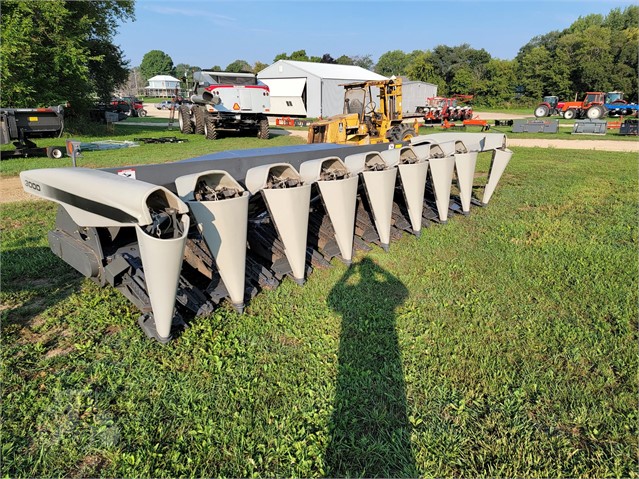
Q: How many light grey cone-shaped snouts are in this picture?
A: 9